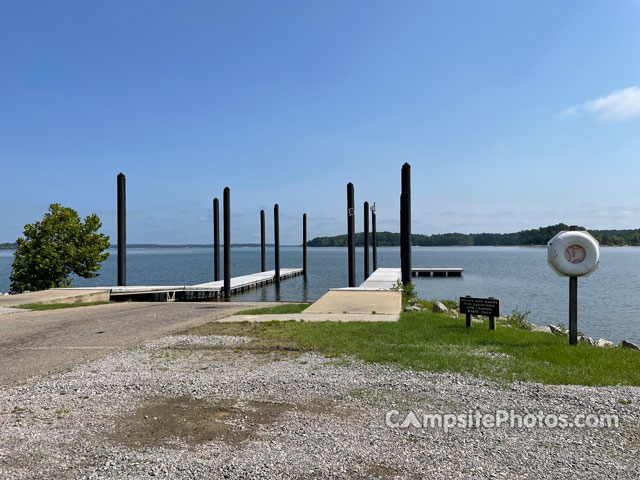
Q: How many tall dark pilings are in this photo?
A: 10